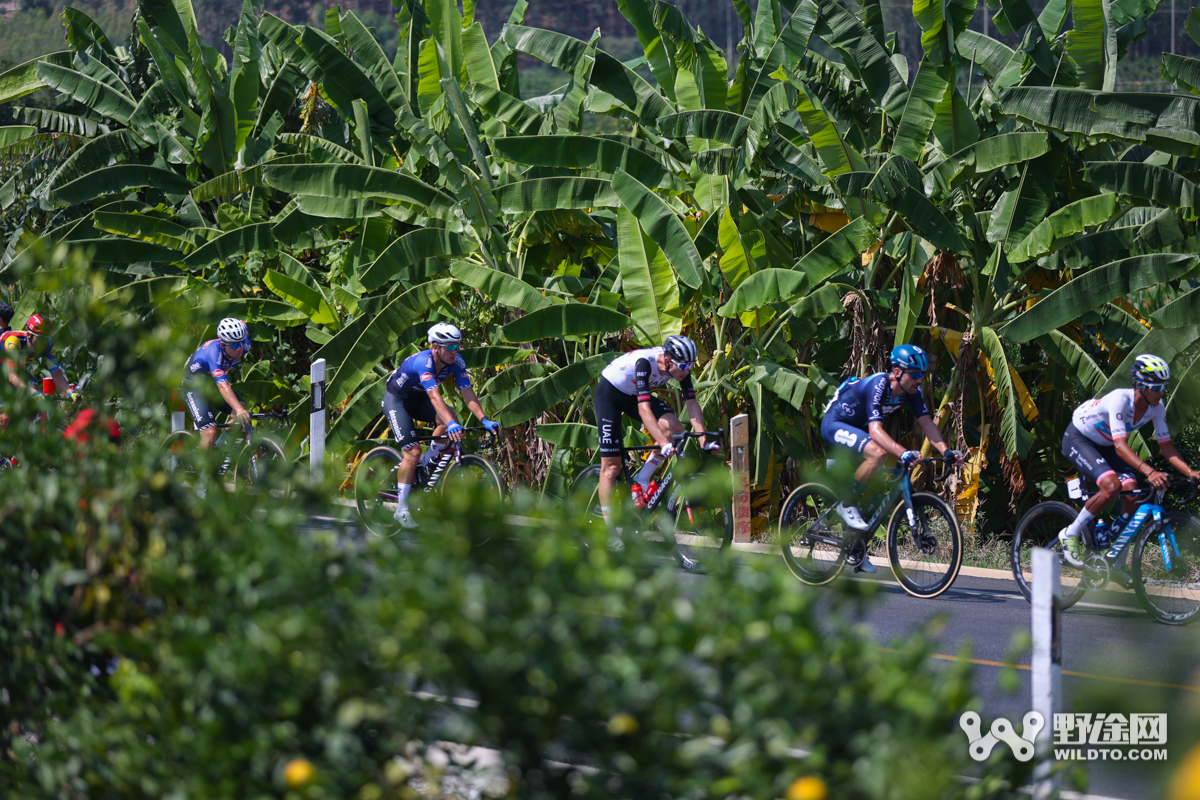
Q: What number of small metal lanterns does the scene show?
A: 0